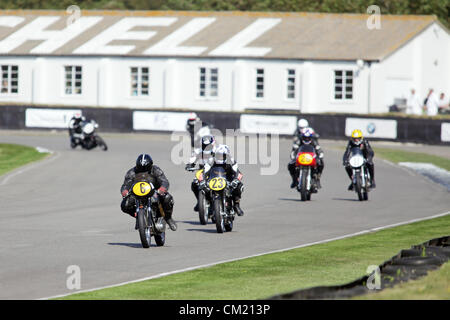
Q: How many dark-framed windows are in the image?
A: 7